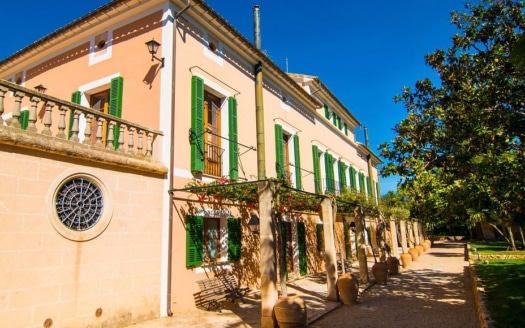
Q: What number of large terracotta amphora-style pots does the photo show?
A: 9